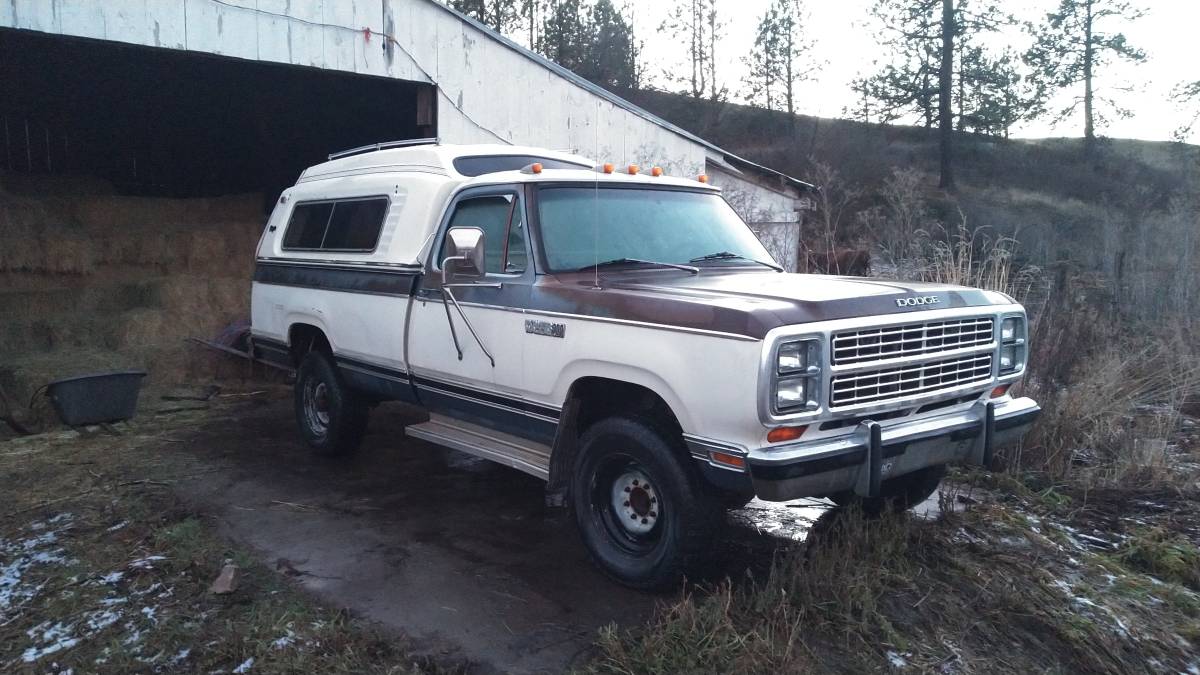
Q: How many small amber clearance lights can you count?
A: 5